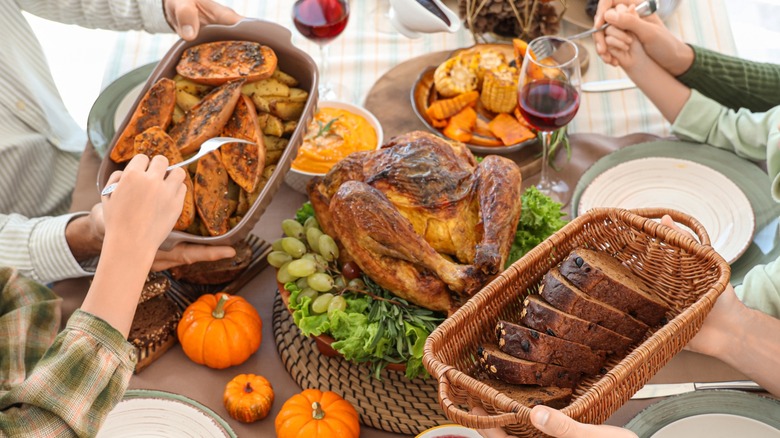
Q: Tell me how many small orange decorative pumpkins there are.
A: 3